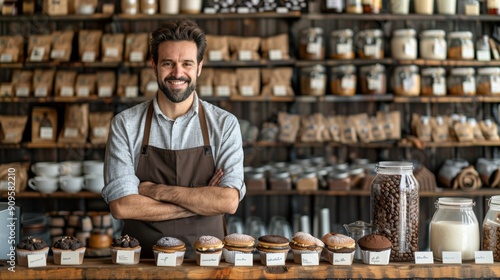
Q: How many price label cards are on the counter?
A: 13